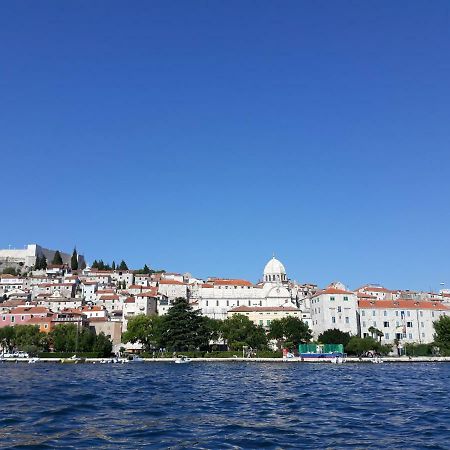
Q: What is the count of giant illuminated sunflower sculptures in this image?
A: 0